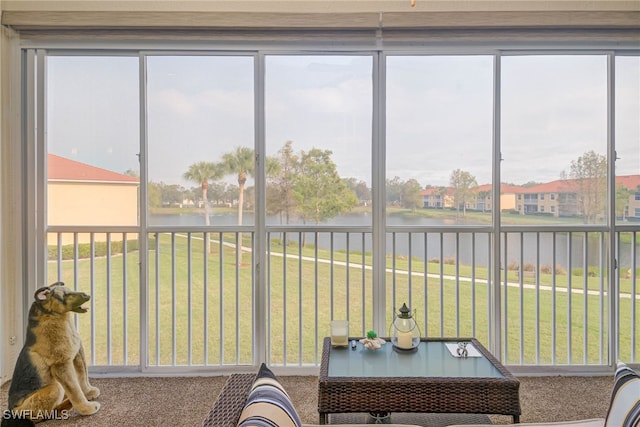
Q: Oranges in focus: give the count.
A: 0